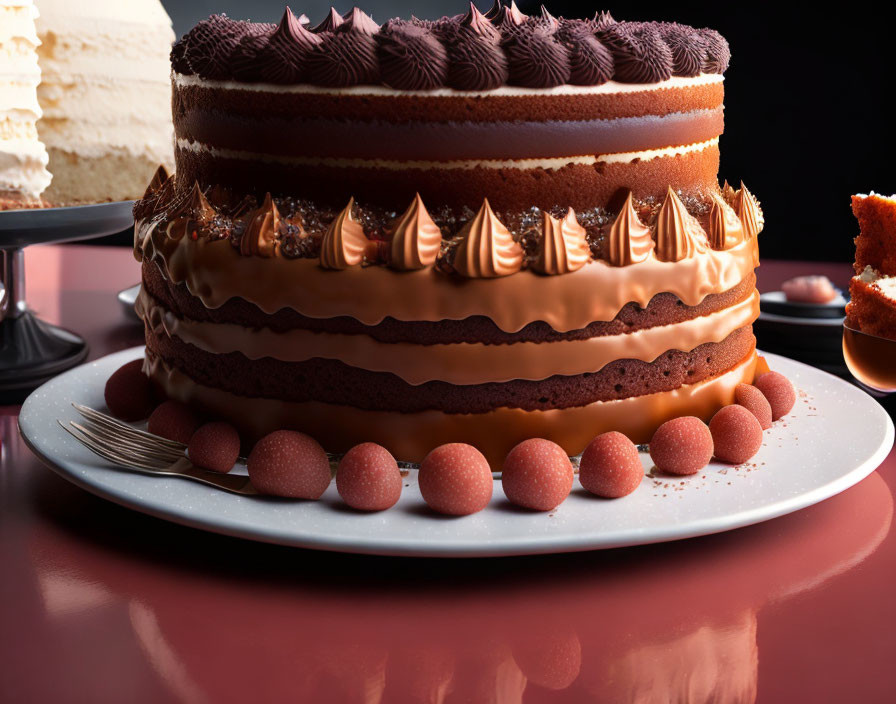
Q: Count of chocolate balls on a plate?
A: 12